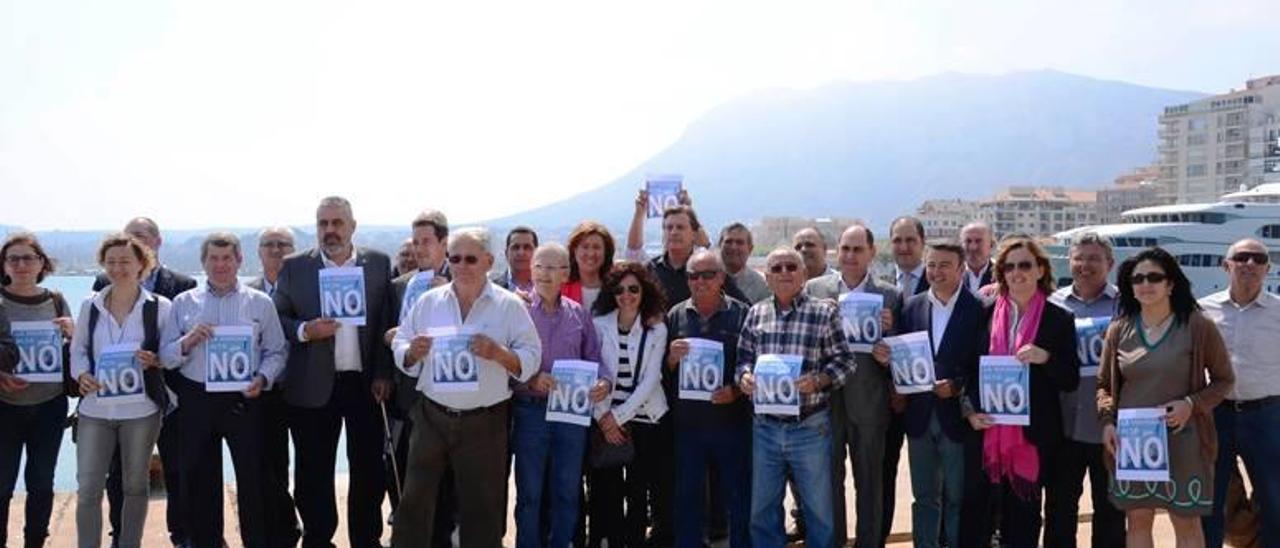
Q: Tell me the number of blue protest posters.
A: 15